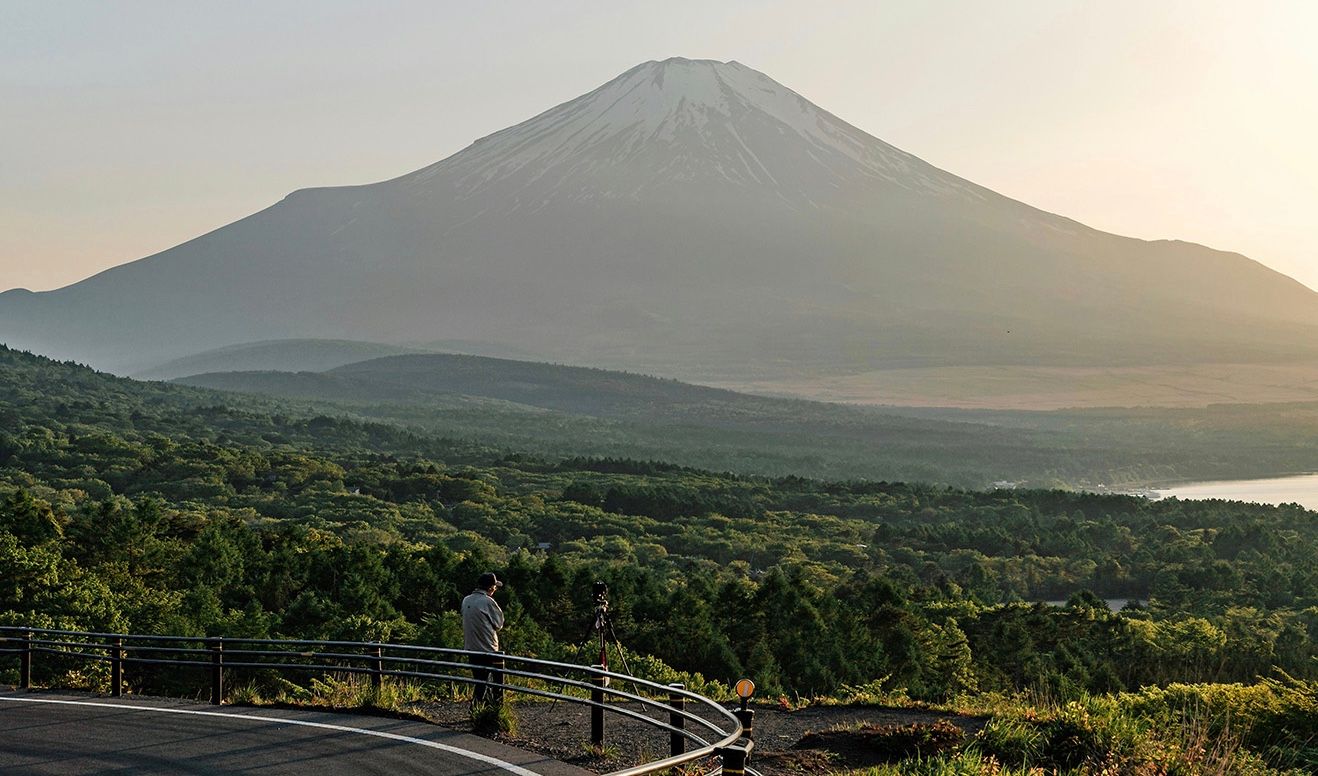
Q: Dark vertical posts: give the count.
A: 9